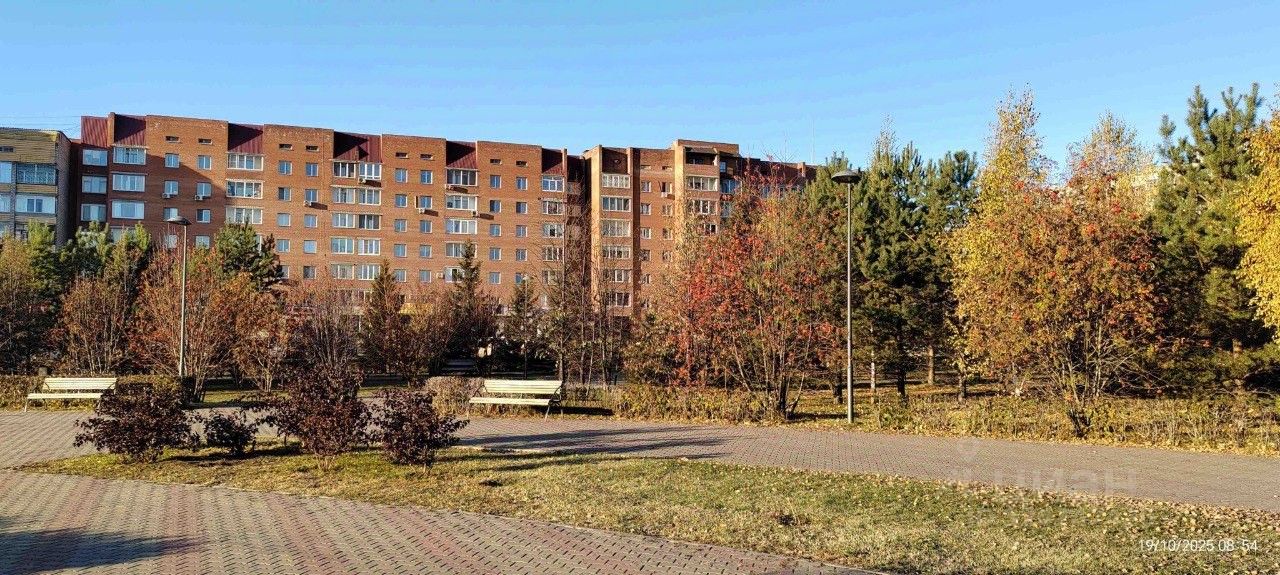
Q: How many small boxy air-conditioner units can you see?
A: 9